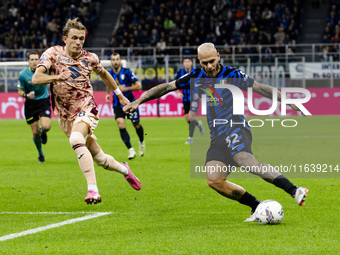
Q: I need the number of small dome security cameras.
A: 0